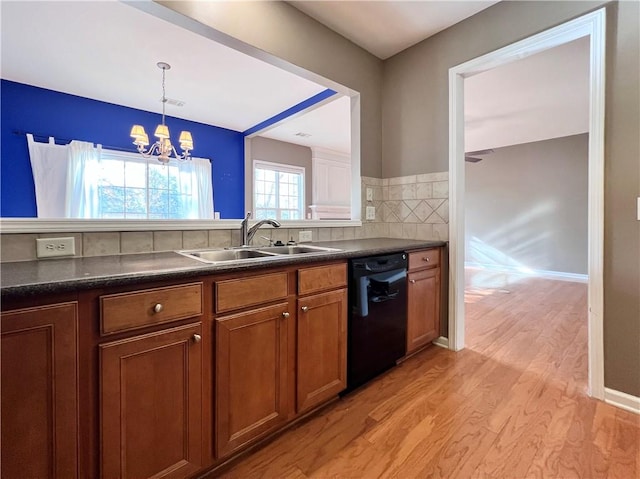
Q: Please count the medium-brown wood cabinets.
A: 5